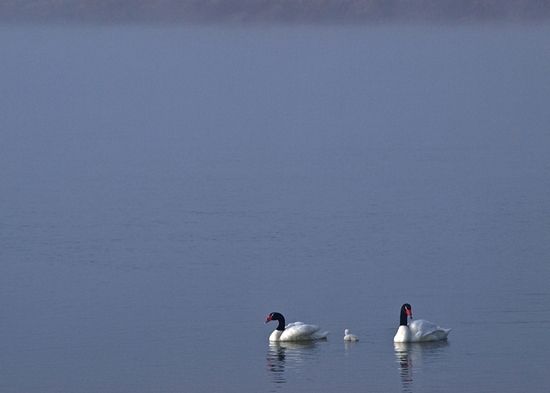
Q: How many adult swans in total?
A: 2